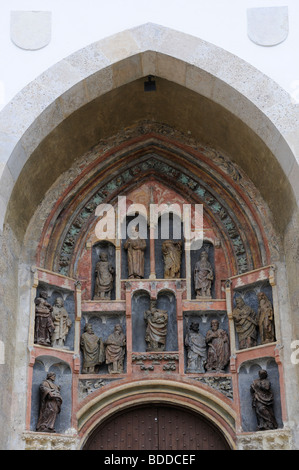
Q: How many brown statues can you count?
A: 15